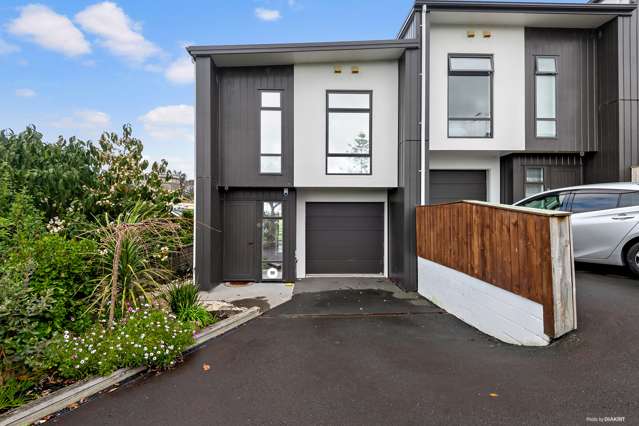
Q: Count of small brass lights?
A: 4